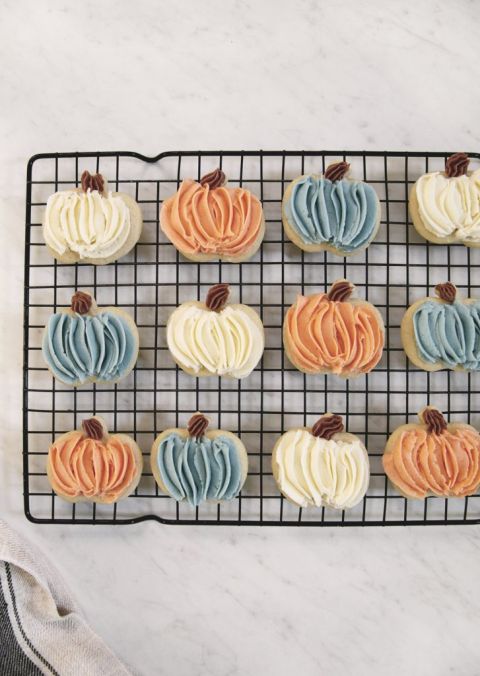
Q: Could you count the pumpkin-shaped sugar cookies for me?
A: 12